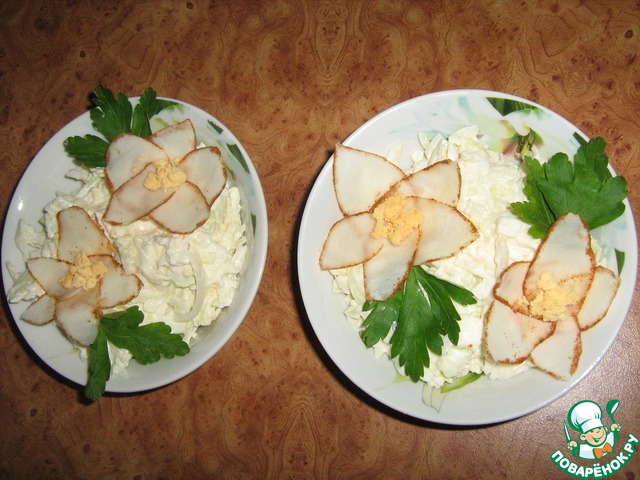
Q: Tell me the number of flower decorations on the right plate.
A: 2